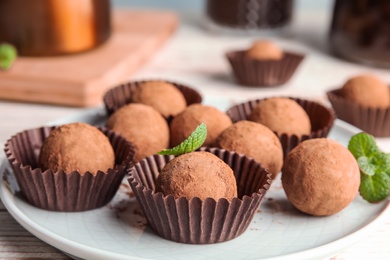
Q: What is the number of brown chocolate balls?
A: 10